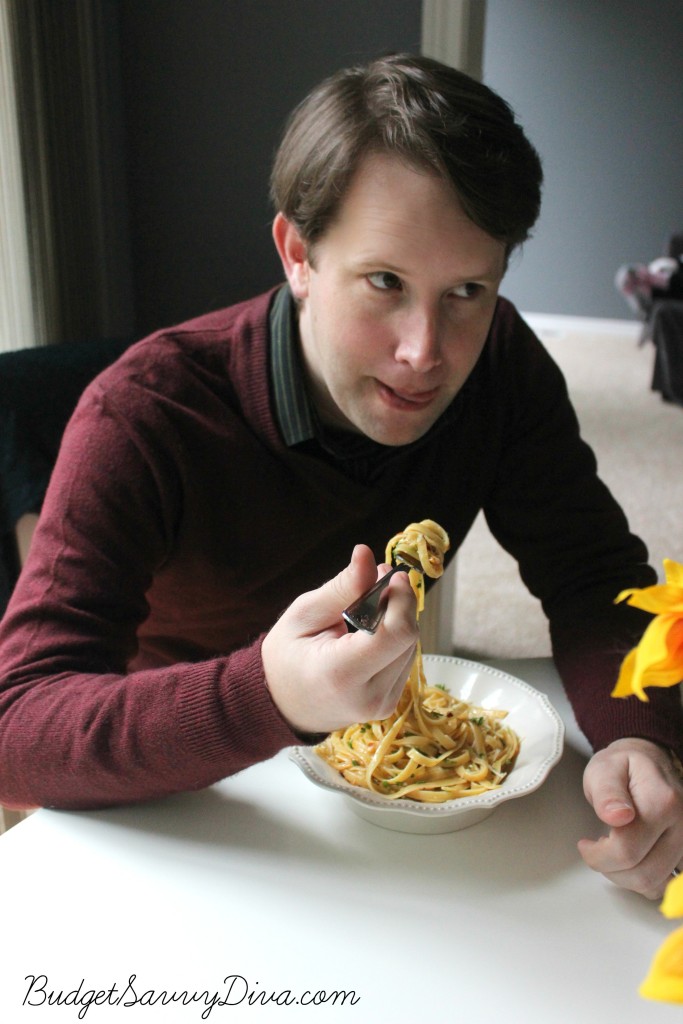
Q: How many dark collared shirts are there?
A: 1